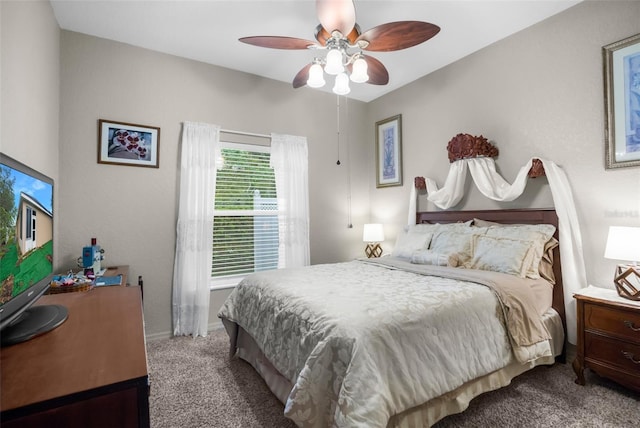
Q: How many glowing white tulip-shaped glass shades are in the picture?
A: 4